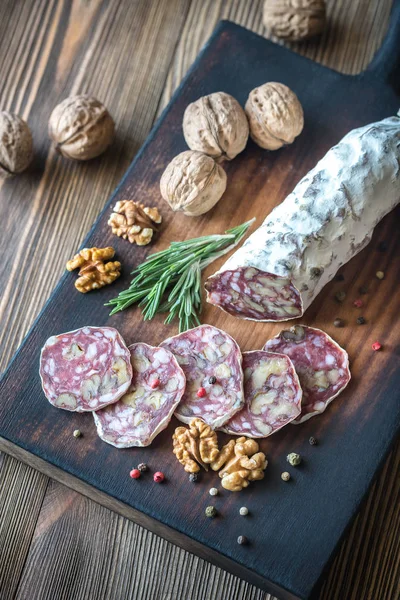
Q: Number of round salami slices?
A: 5